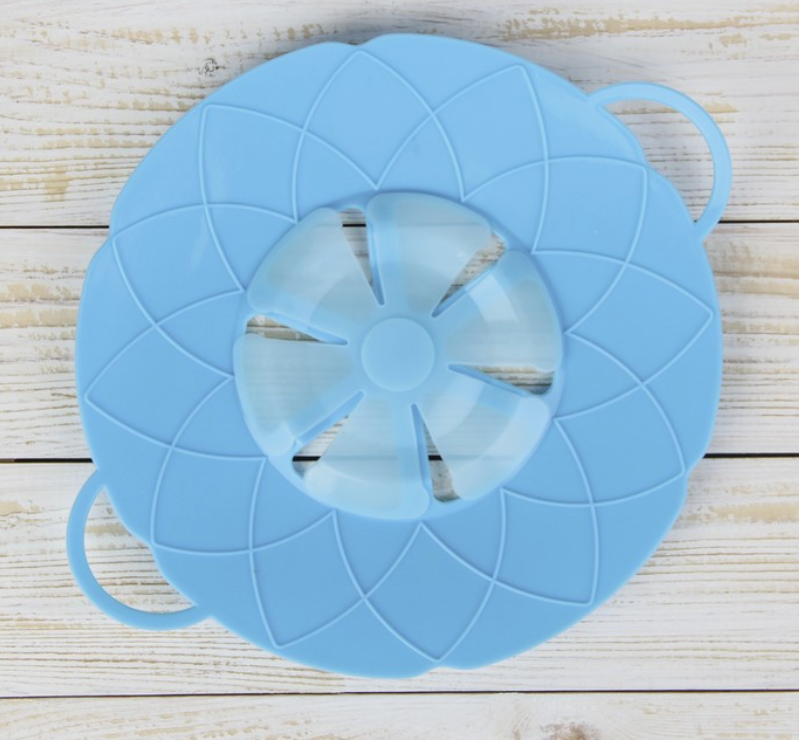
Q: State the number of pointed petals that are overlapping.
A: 12